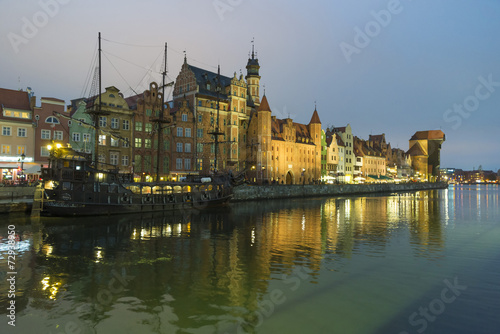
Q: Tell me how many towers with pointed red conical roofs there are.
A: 2